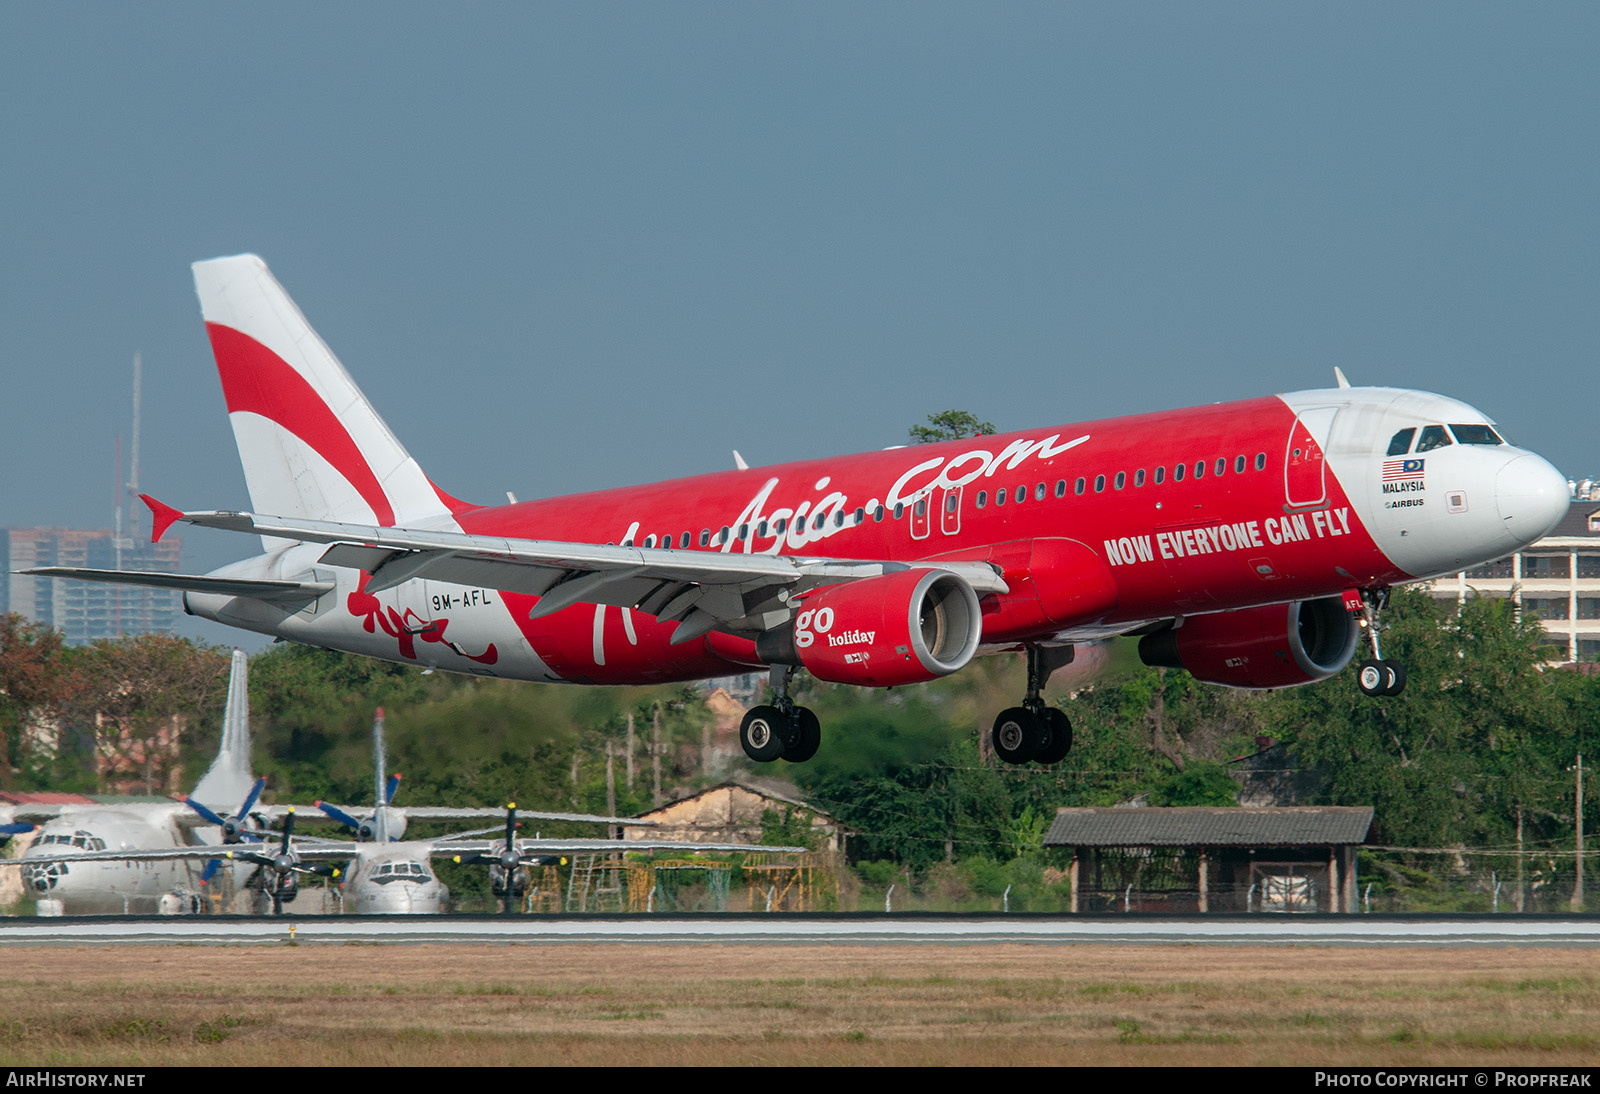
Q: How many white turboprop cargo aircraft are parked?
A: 2